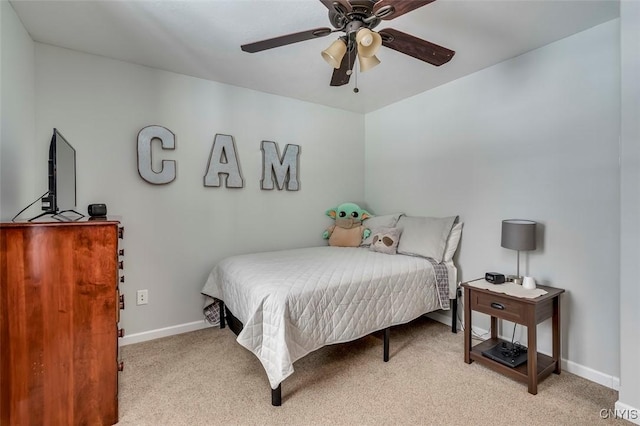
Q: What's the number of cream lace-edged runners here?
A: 1